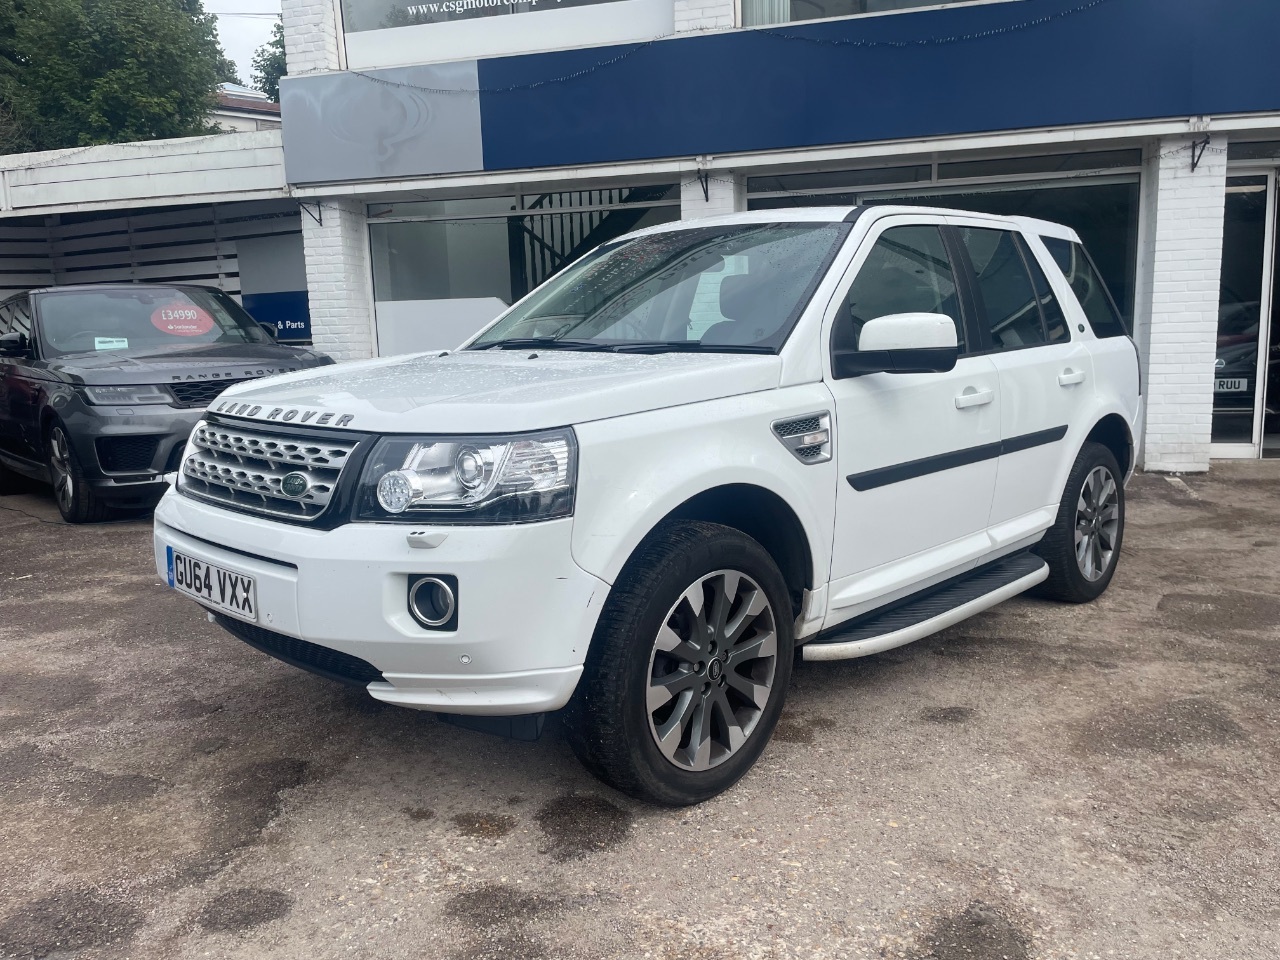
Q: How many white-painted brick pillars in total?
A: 3